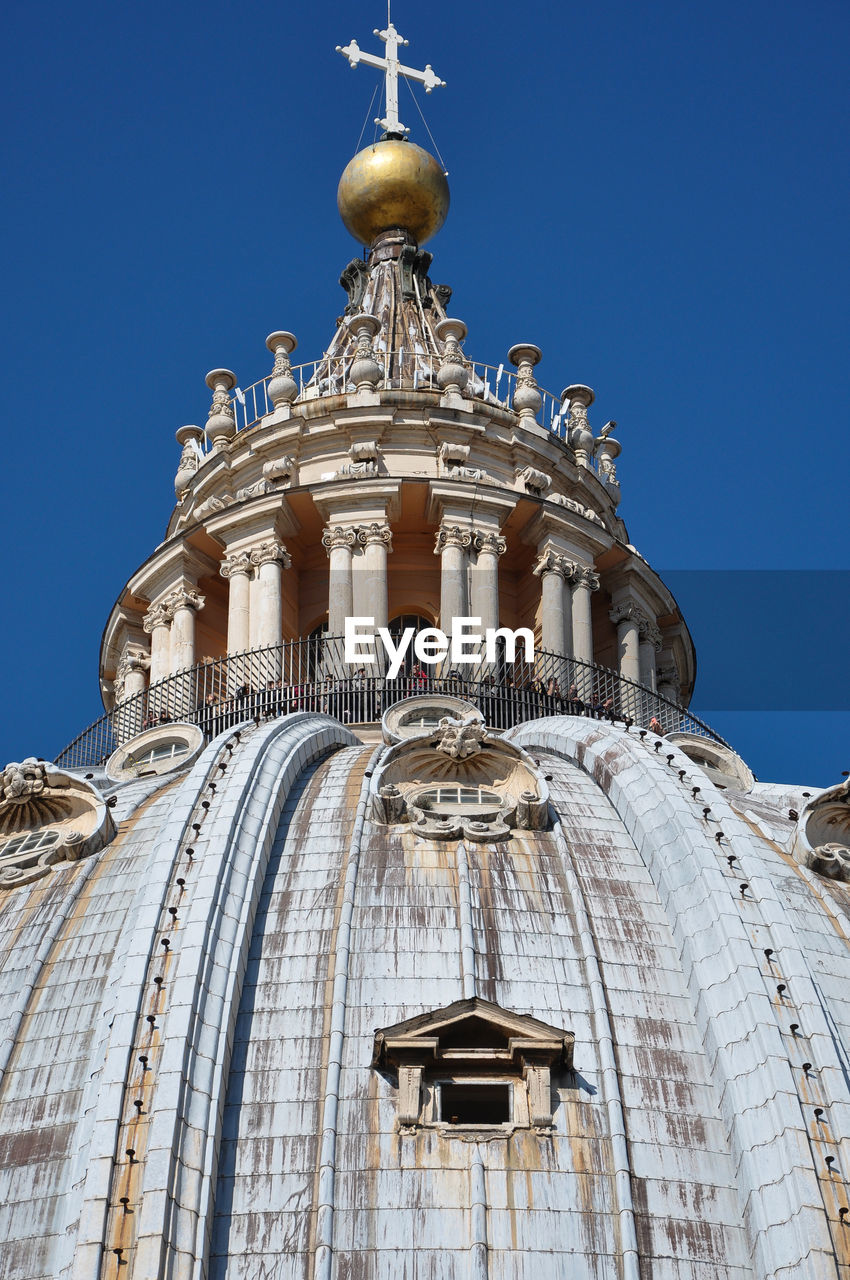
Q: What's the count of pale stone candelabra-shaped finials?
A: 8